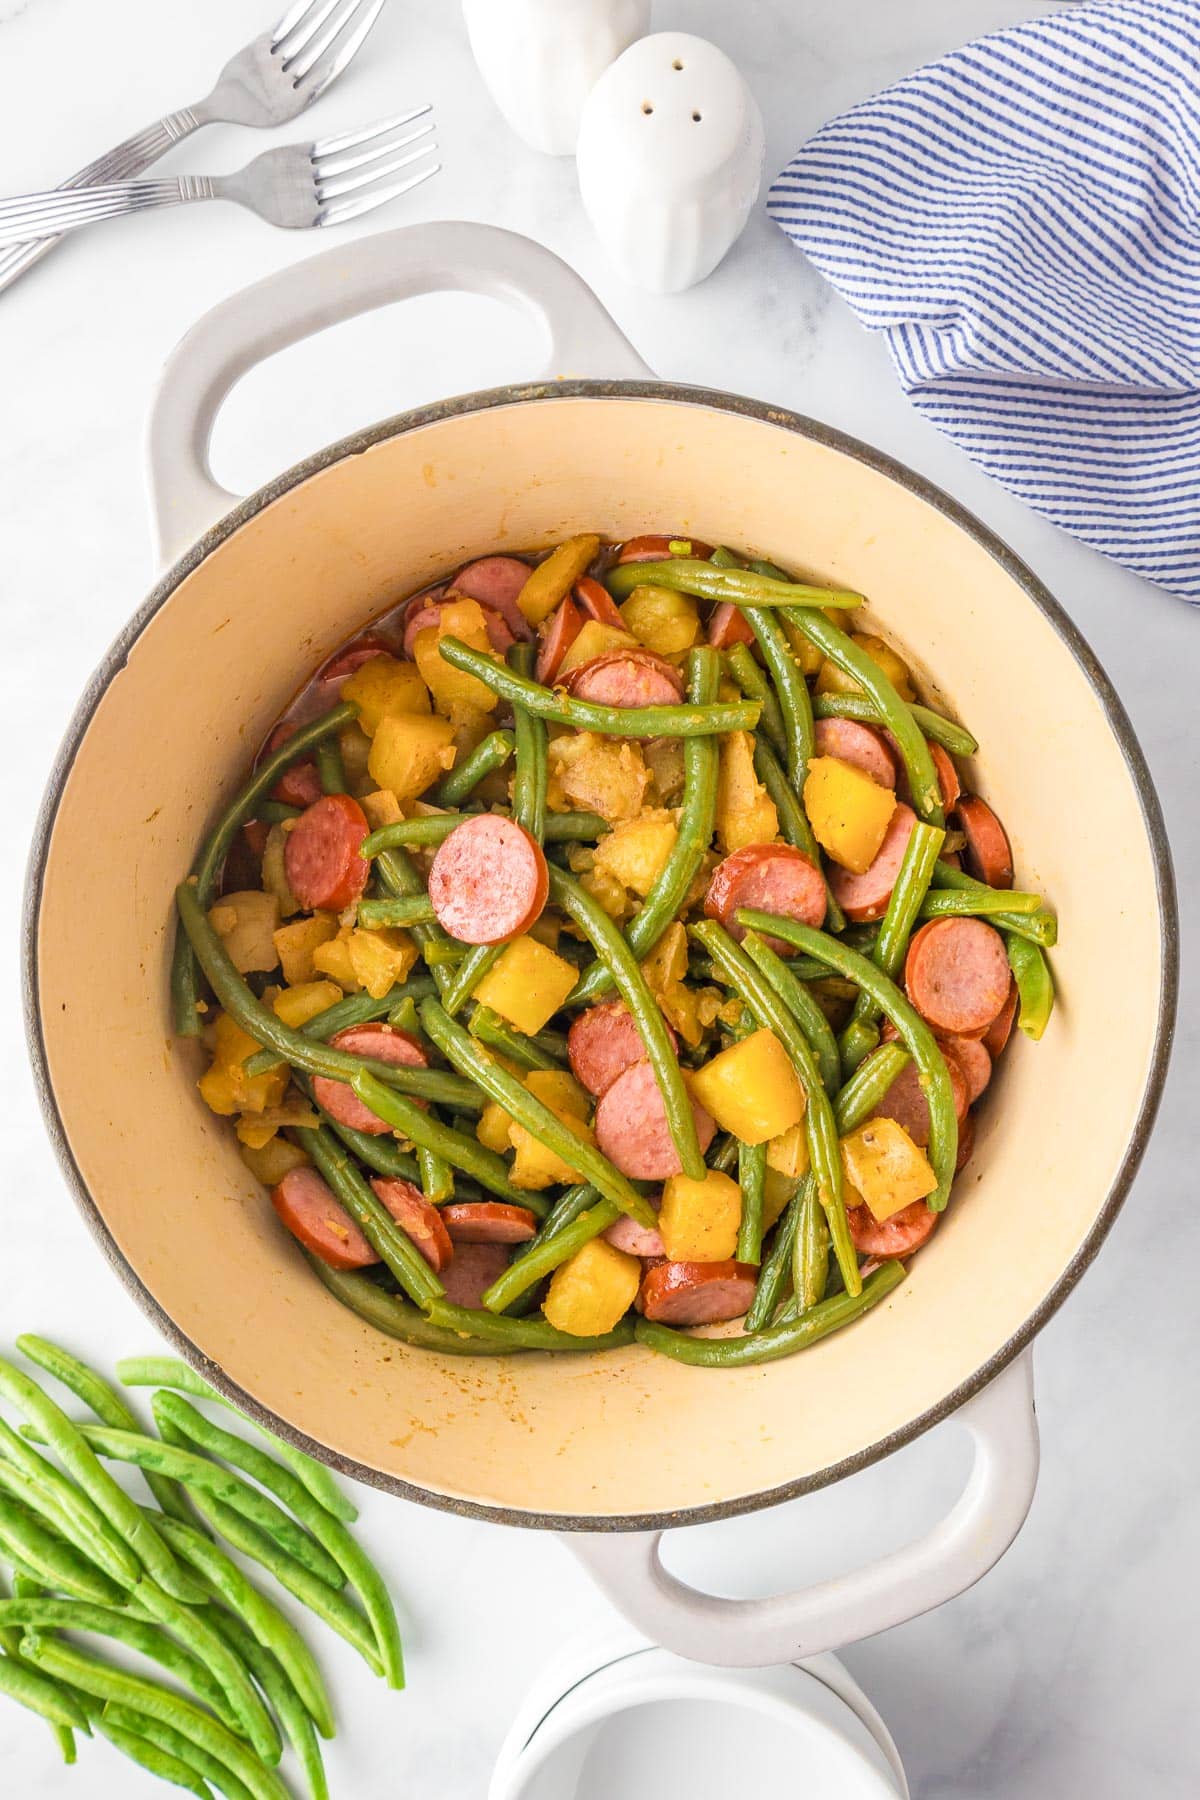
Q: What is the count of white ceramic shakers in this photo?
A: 2